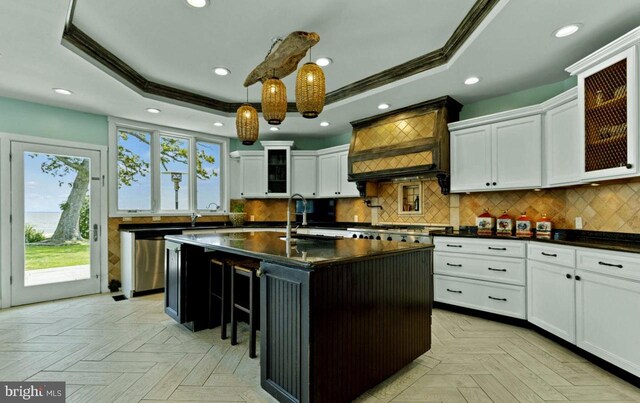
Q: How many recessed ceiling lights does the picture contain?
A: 11